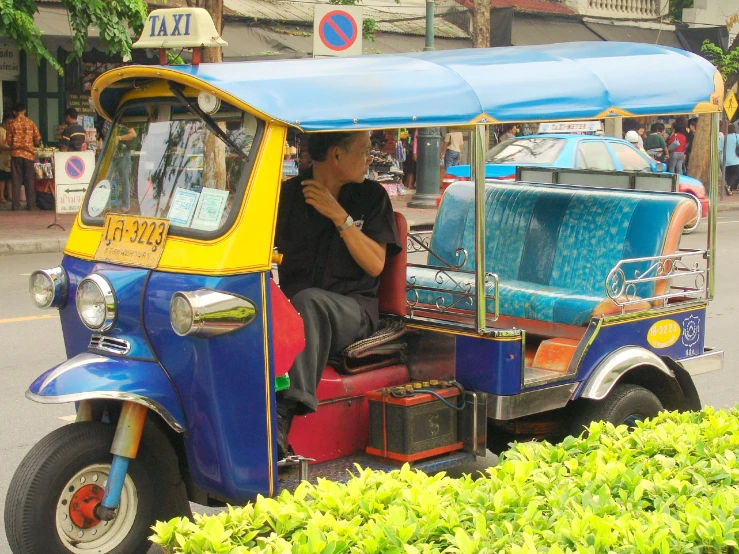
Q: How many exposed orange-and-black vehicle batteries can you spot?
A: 1